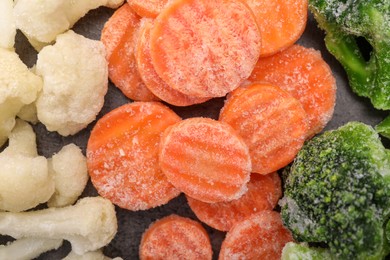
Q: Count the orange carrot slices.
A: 12